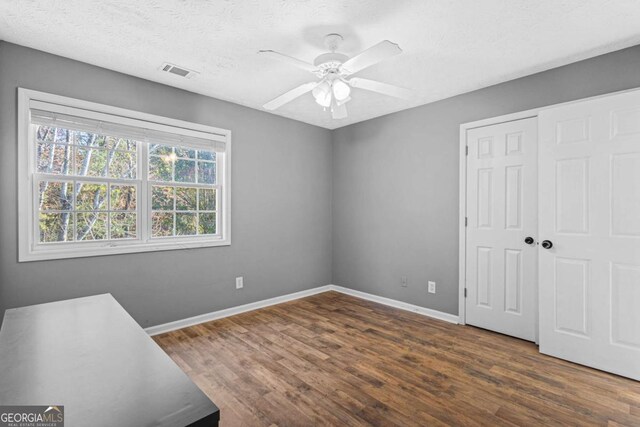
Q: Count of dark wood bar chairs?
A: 0